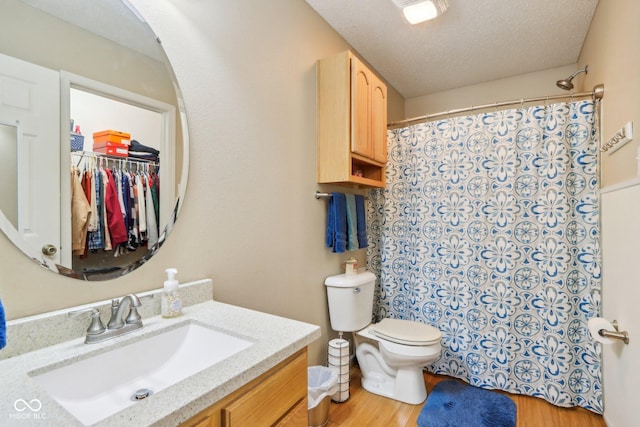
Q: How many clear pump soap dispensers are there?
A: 1